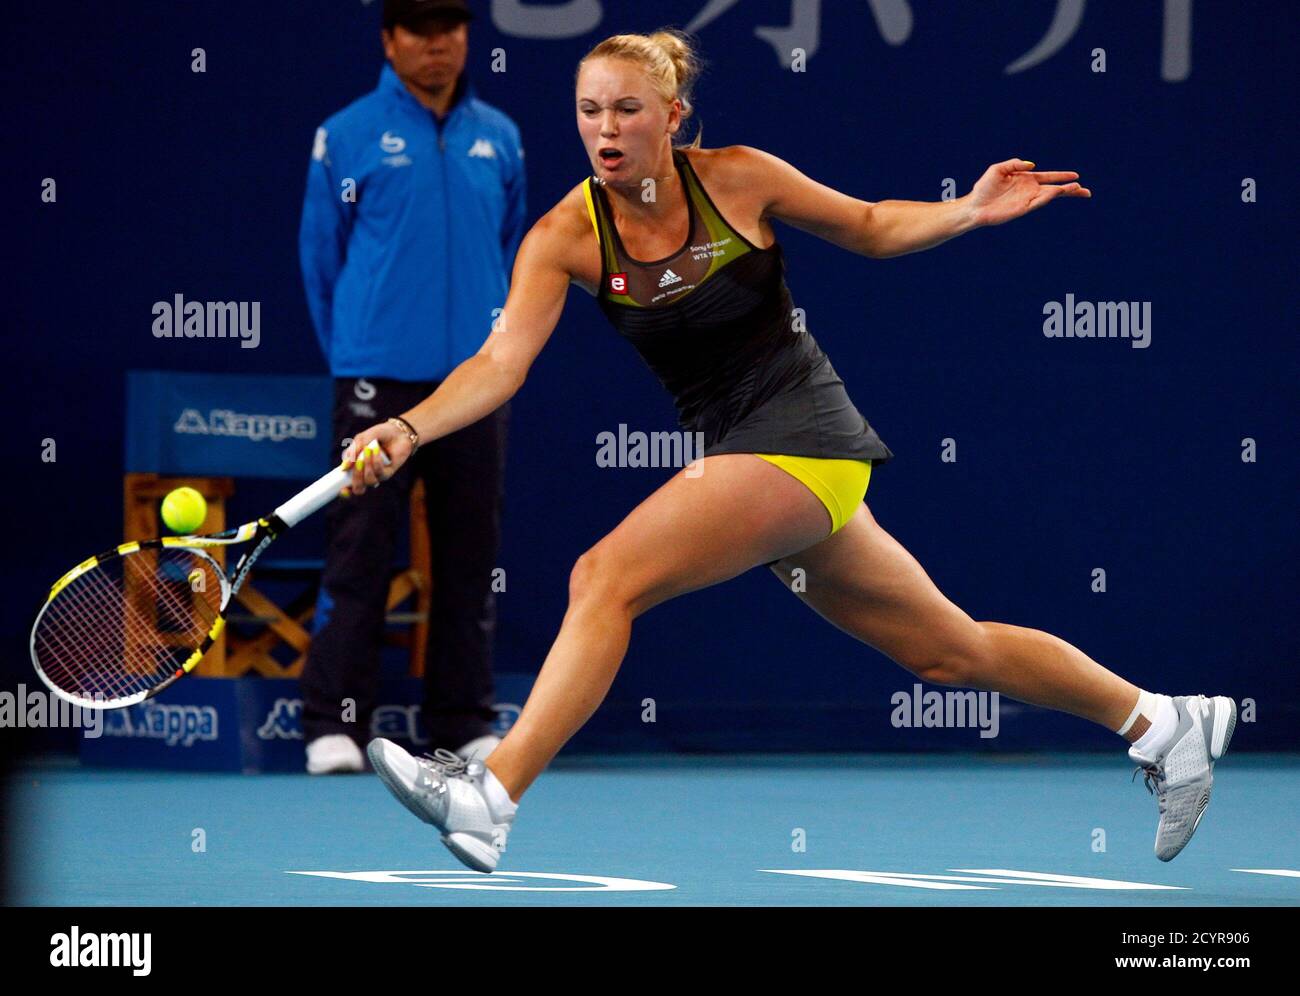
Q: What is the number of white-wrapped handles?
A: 1